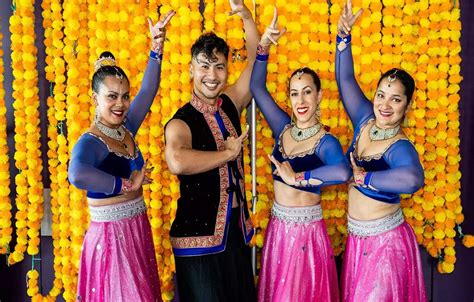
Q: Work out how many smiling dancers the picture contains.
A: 4